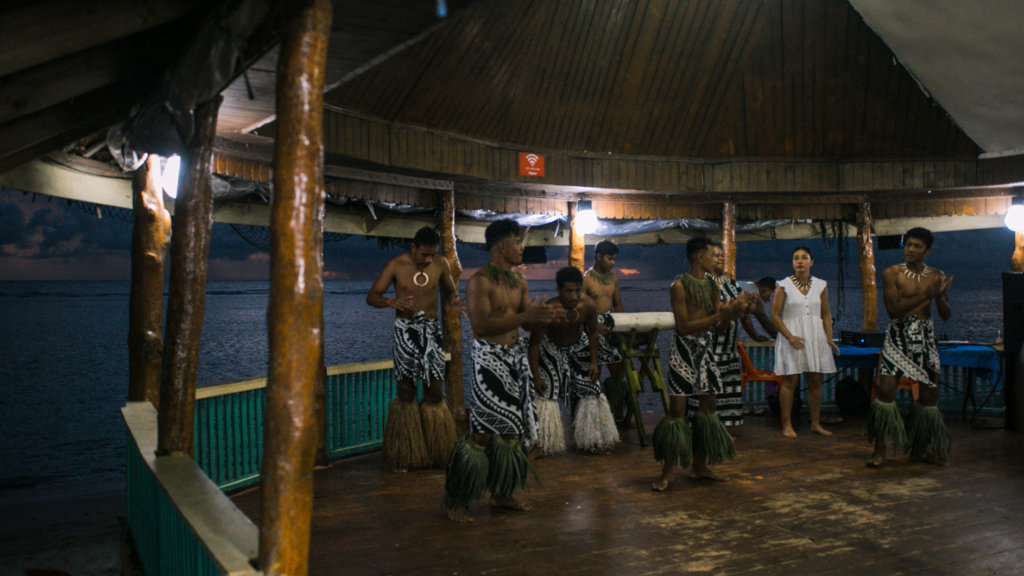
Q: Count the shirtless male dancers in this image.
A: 6